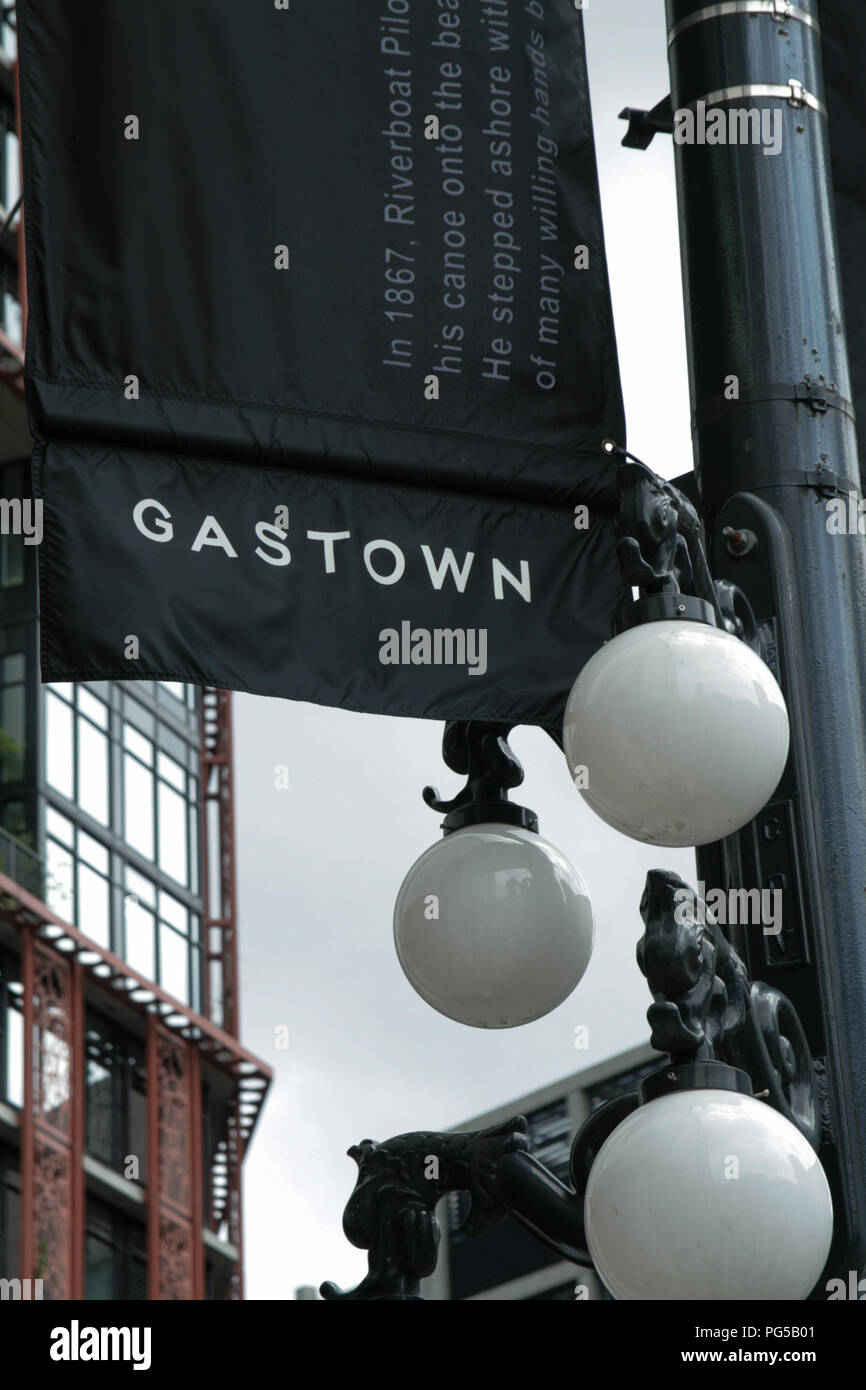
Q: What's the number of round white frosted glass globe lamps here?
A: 3